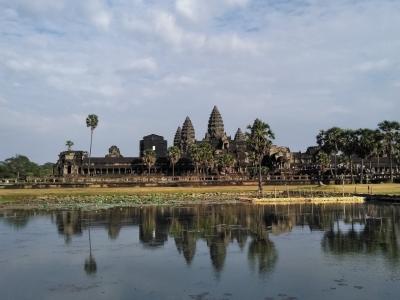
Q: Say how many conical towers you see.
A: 4